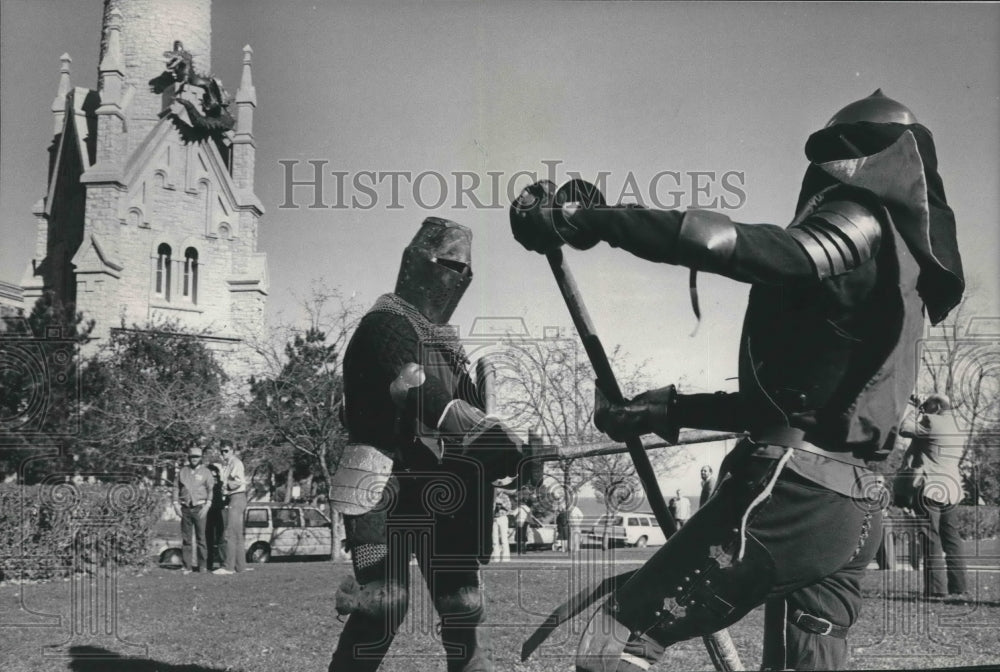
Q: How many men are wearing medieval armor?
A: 2